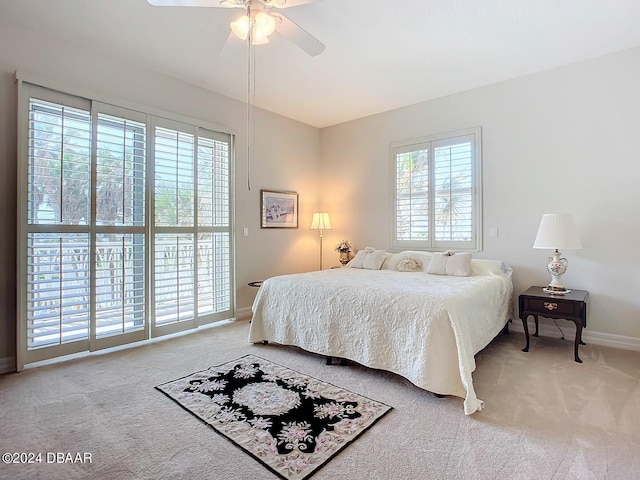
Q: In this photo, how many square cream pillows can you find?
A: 2